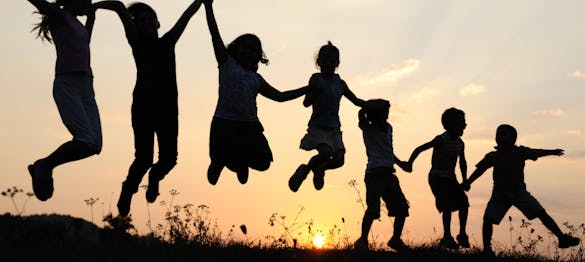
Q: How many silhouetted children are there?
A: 7